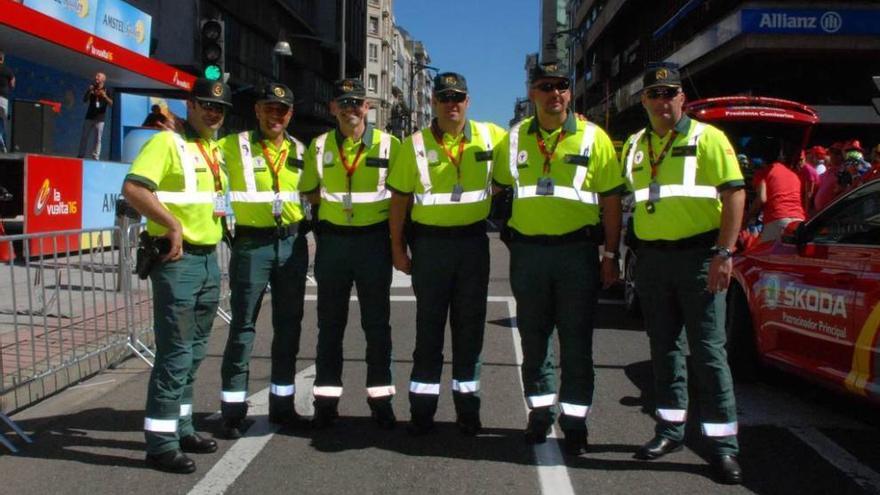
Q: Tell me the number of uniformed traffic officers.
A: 6